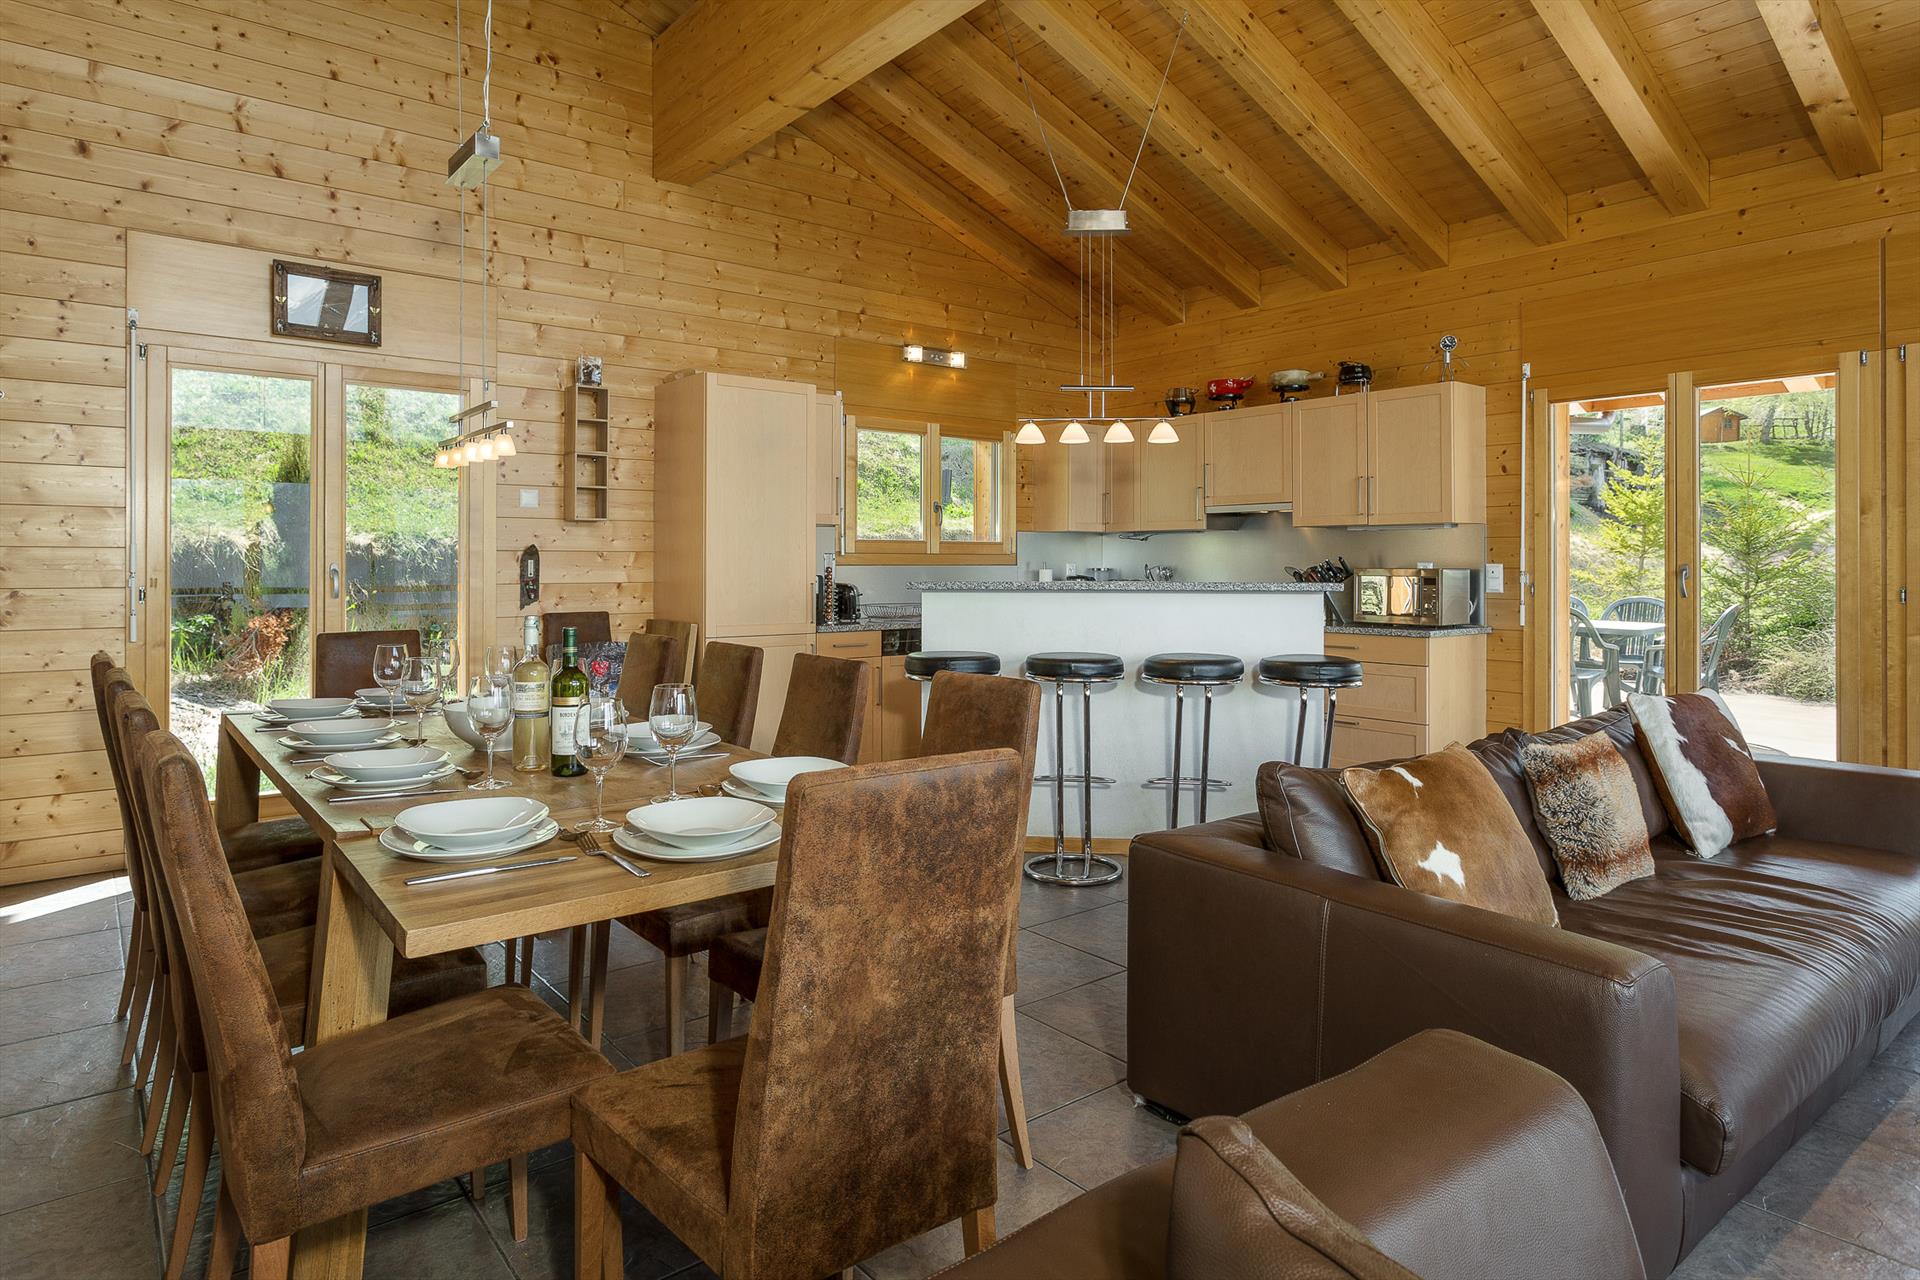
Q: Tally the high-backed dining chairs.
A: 11